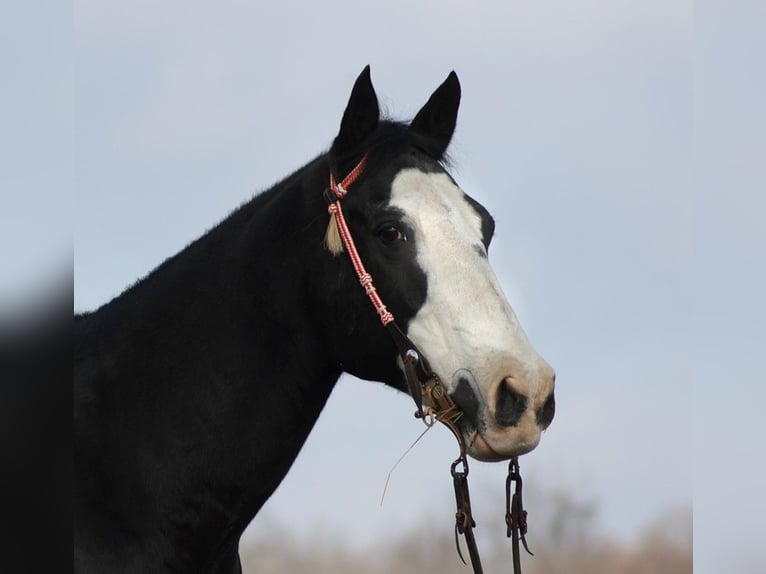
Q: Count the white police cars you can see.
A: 0